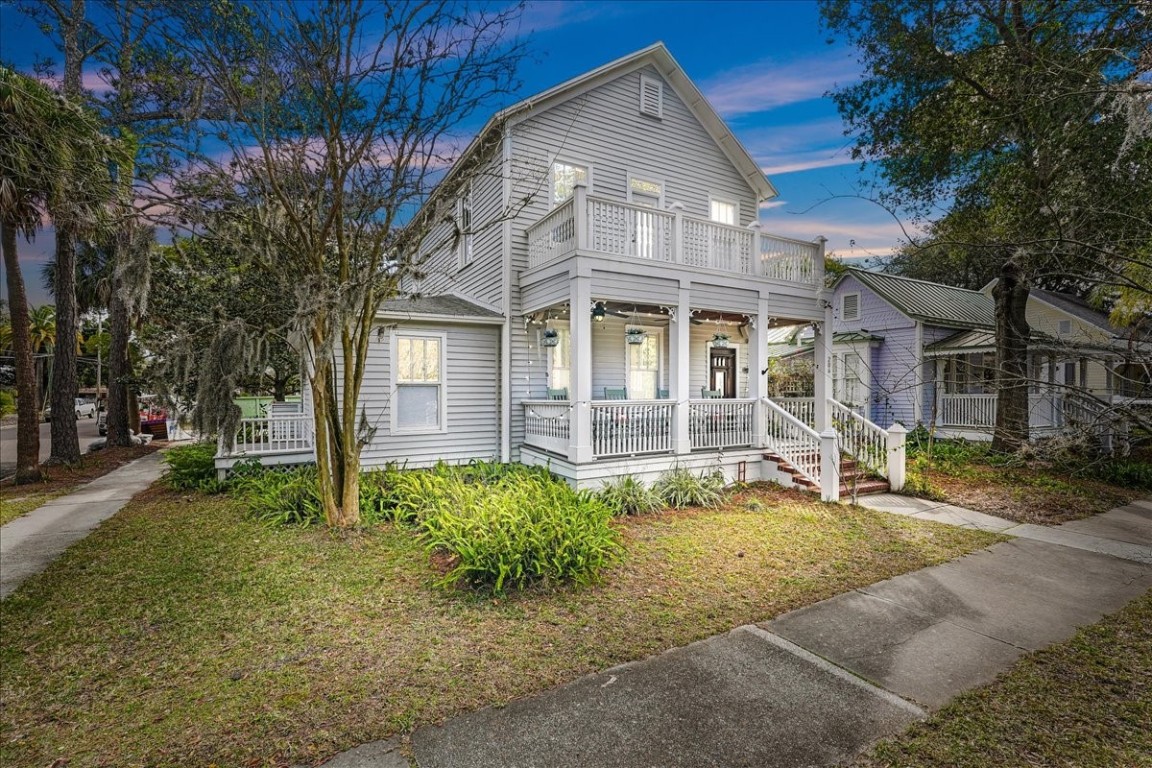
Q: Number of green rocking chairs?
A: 4